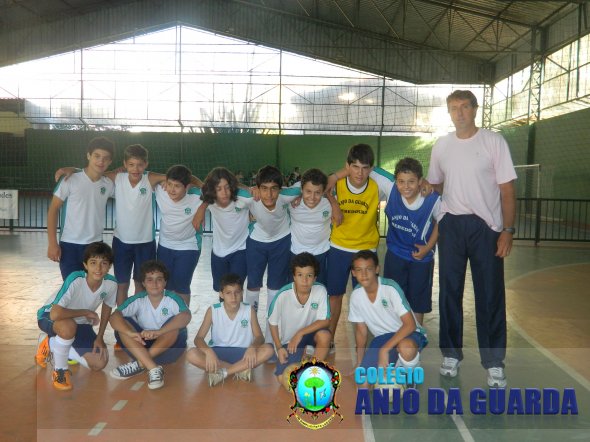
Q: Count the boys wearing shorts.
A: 13